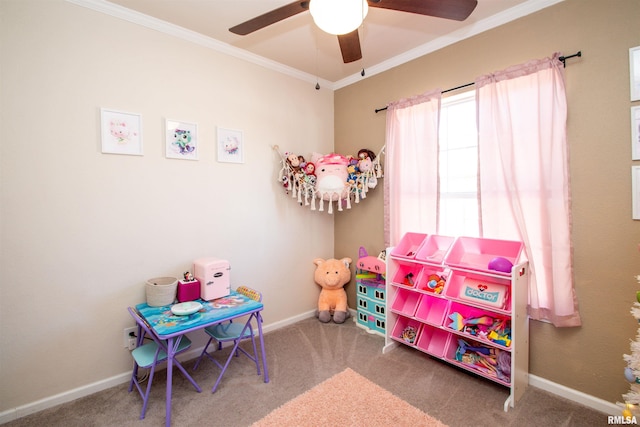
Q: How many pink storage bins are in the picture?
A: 12